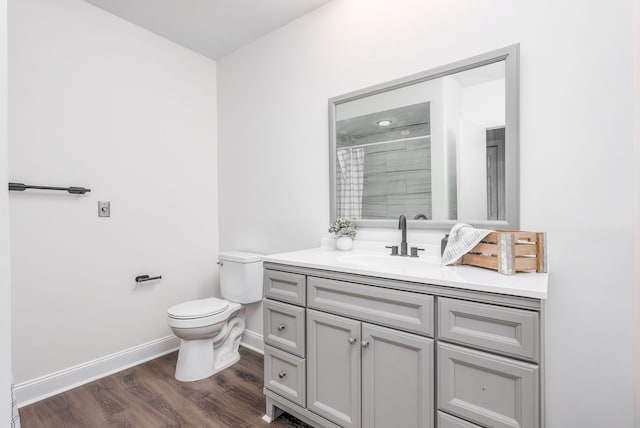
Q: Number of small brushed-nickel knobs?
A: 4